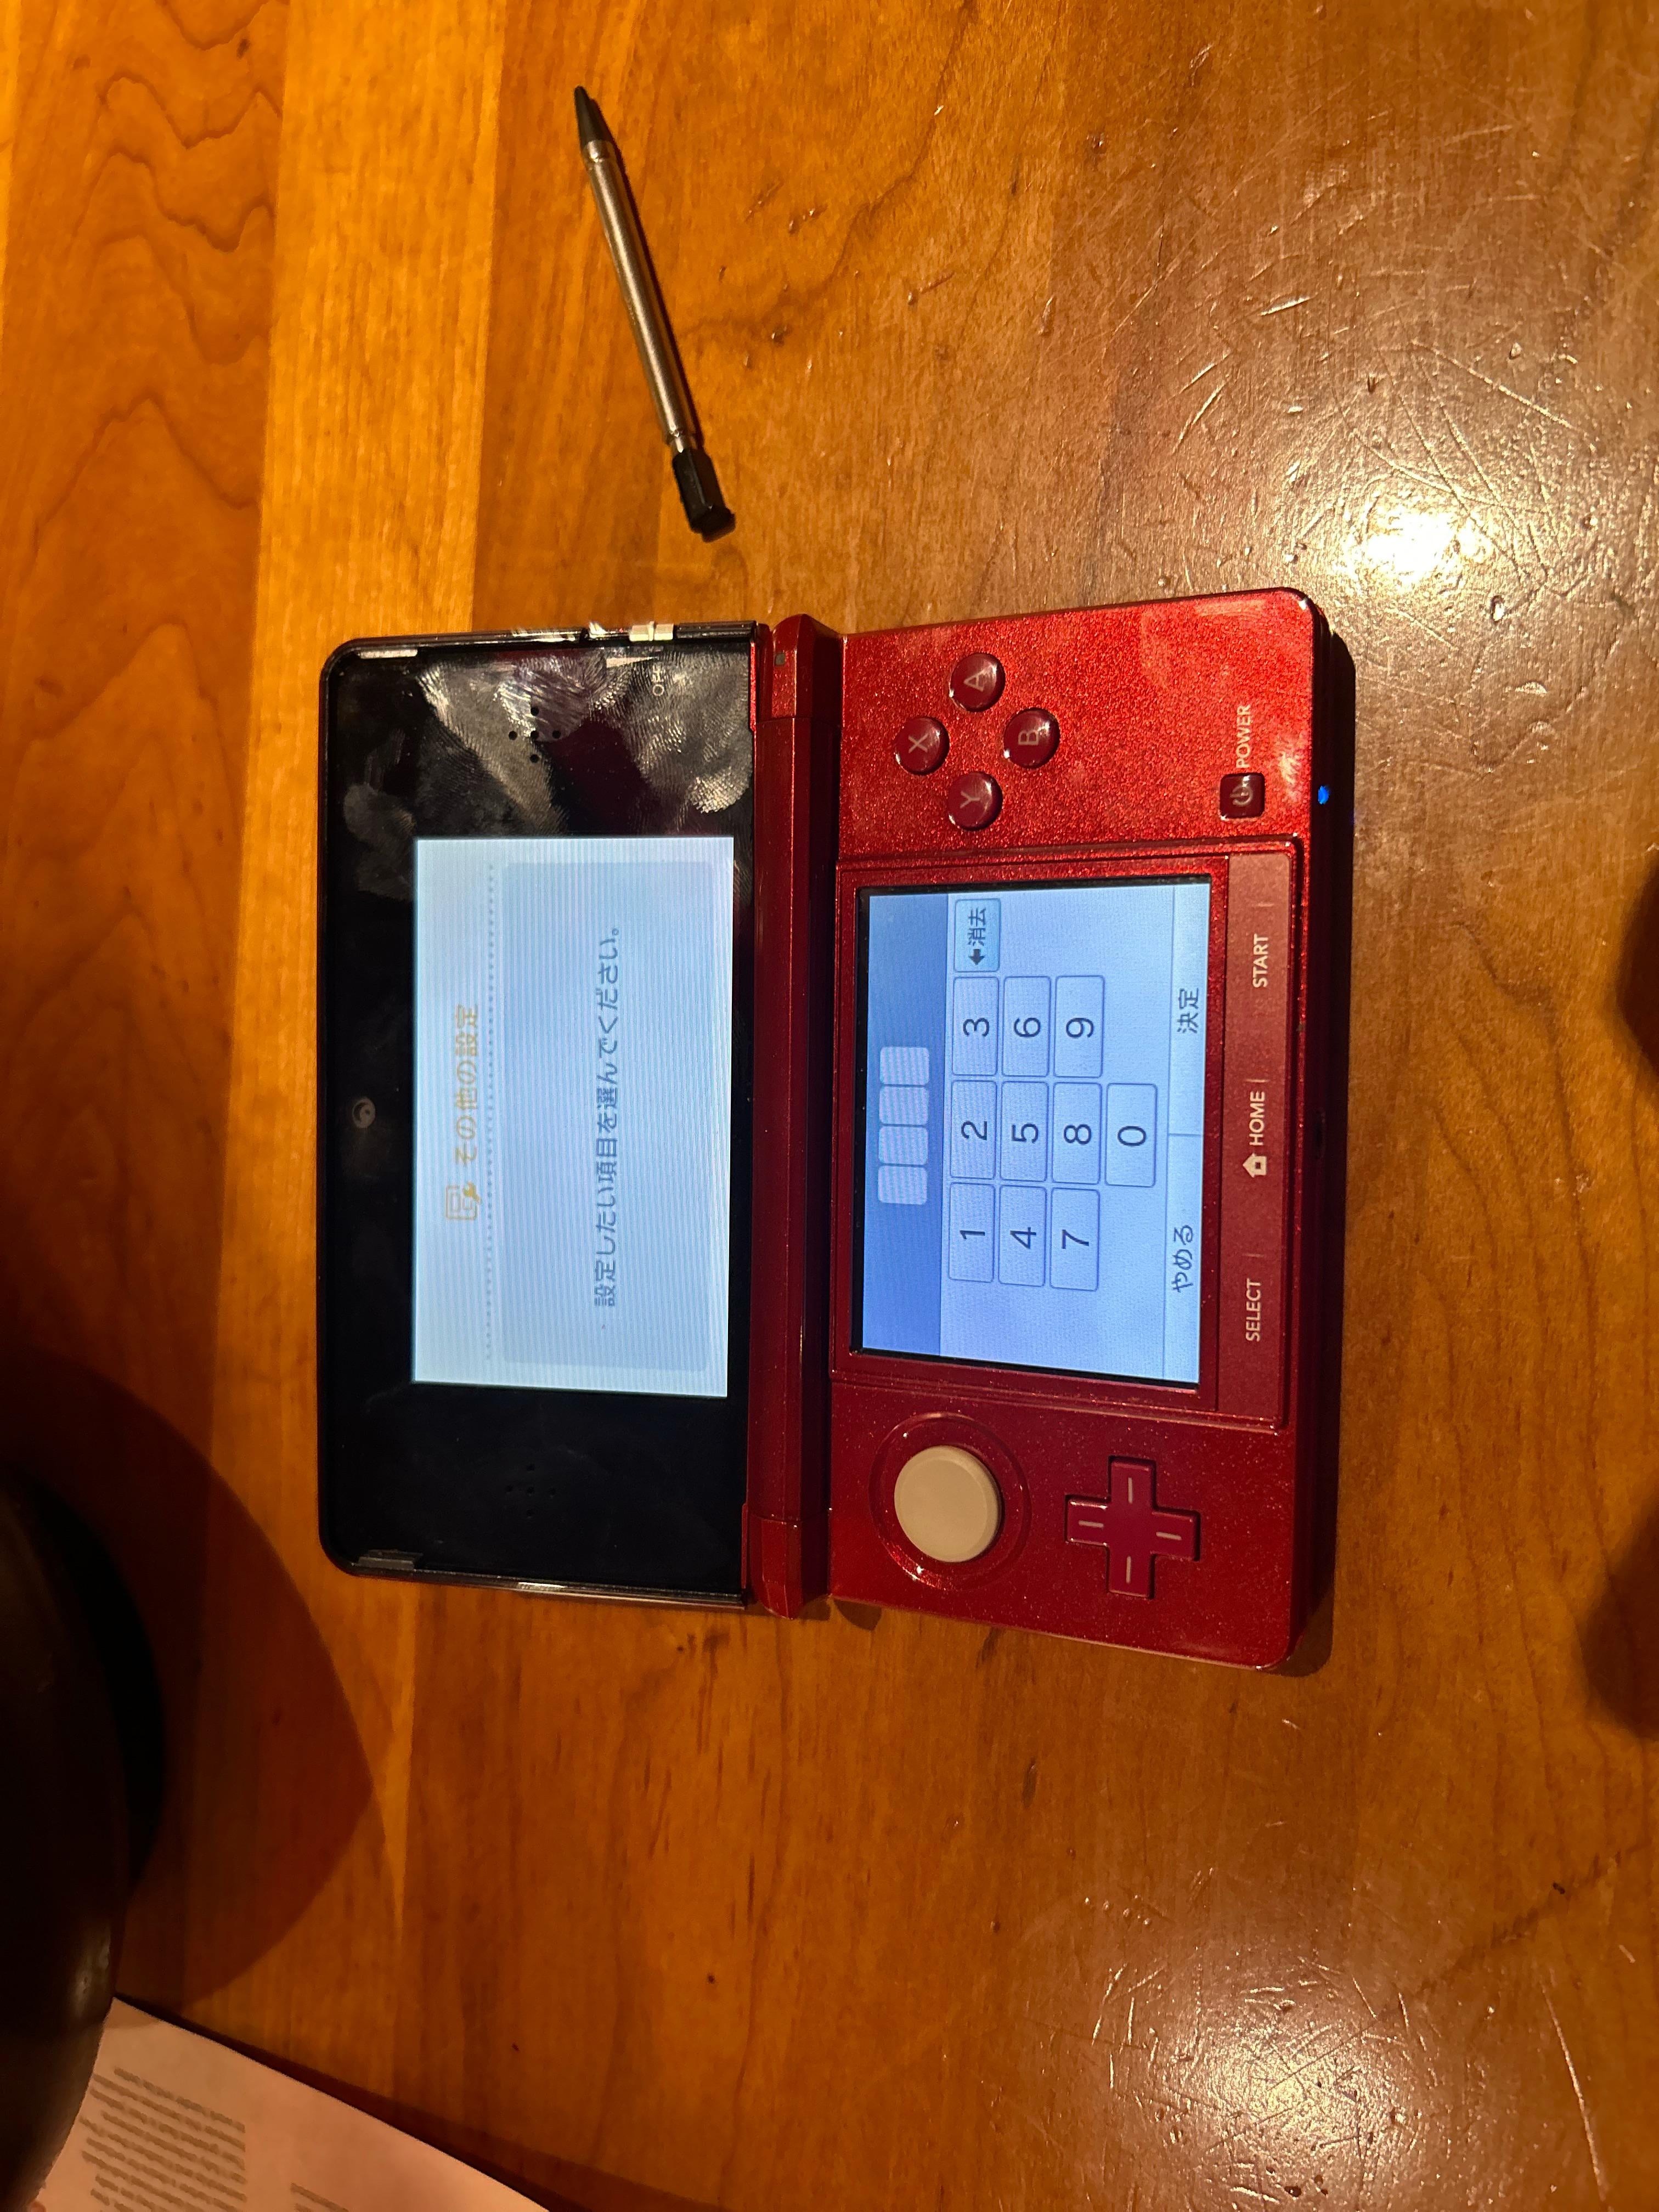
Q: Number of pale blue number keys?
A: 10